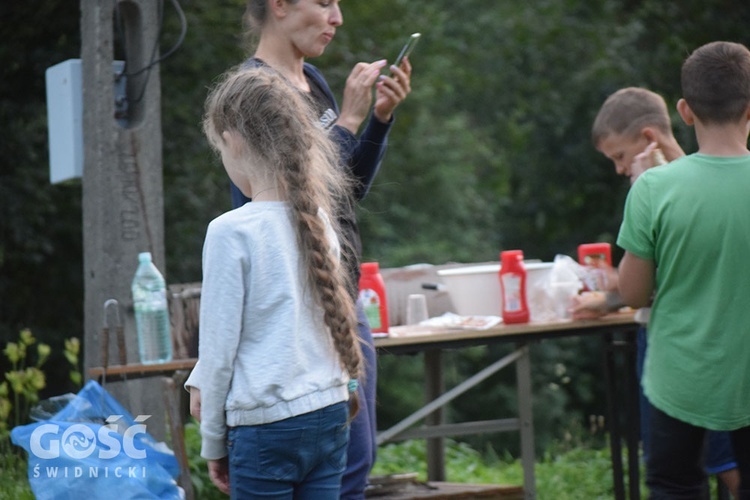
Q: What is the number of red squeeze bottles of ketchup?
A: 3